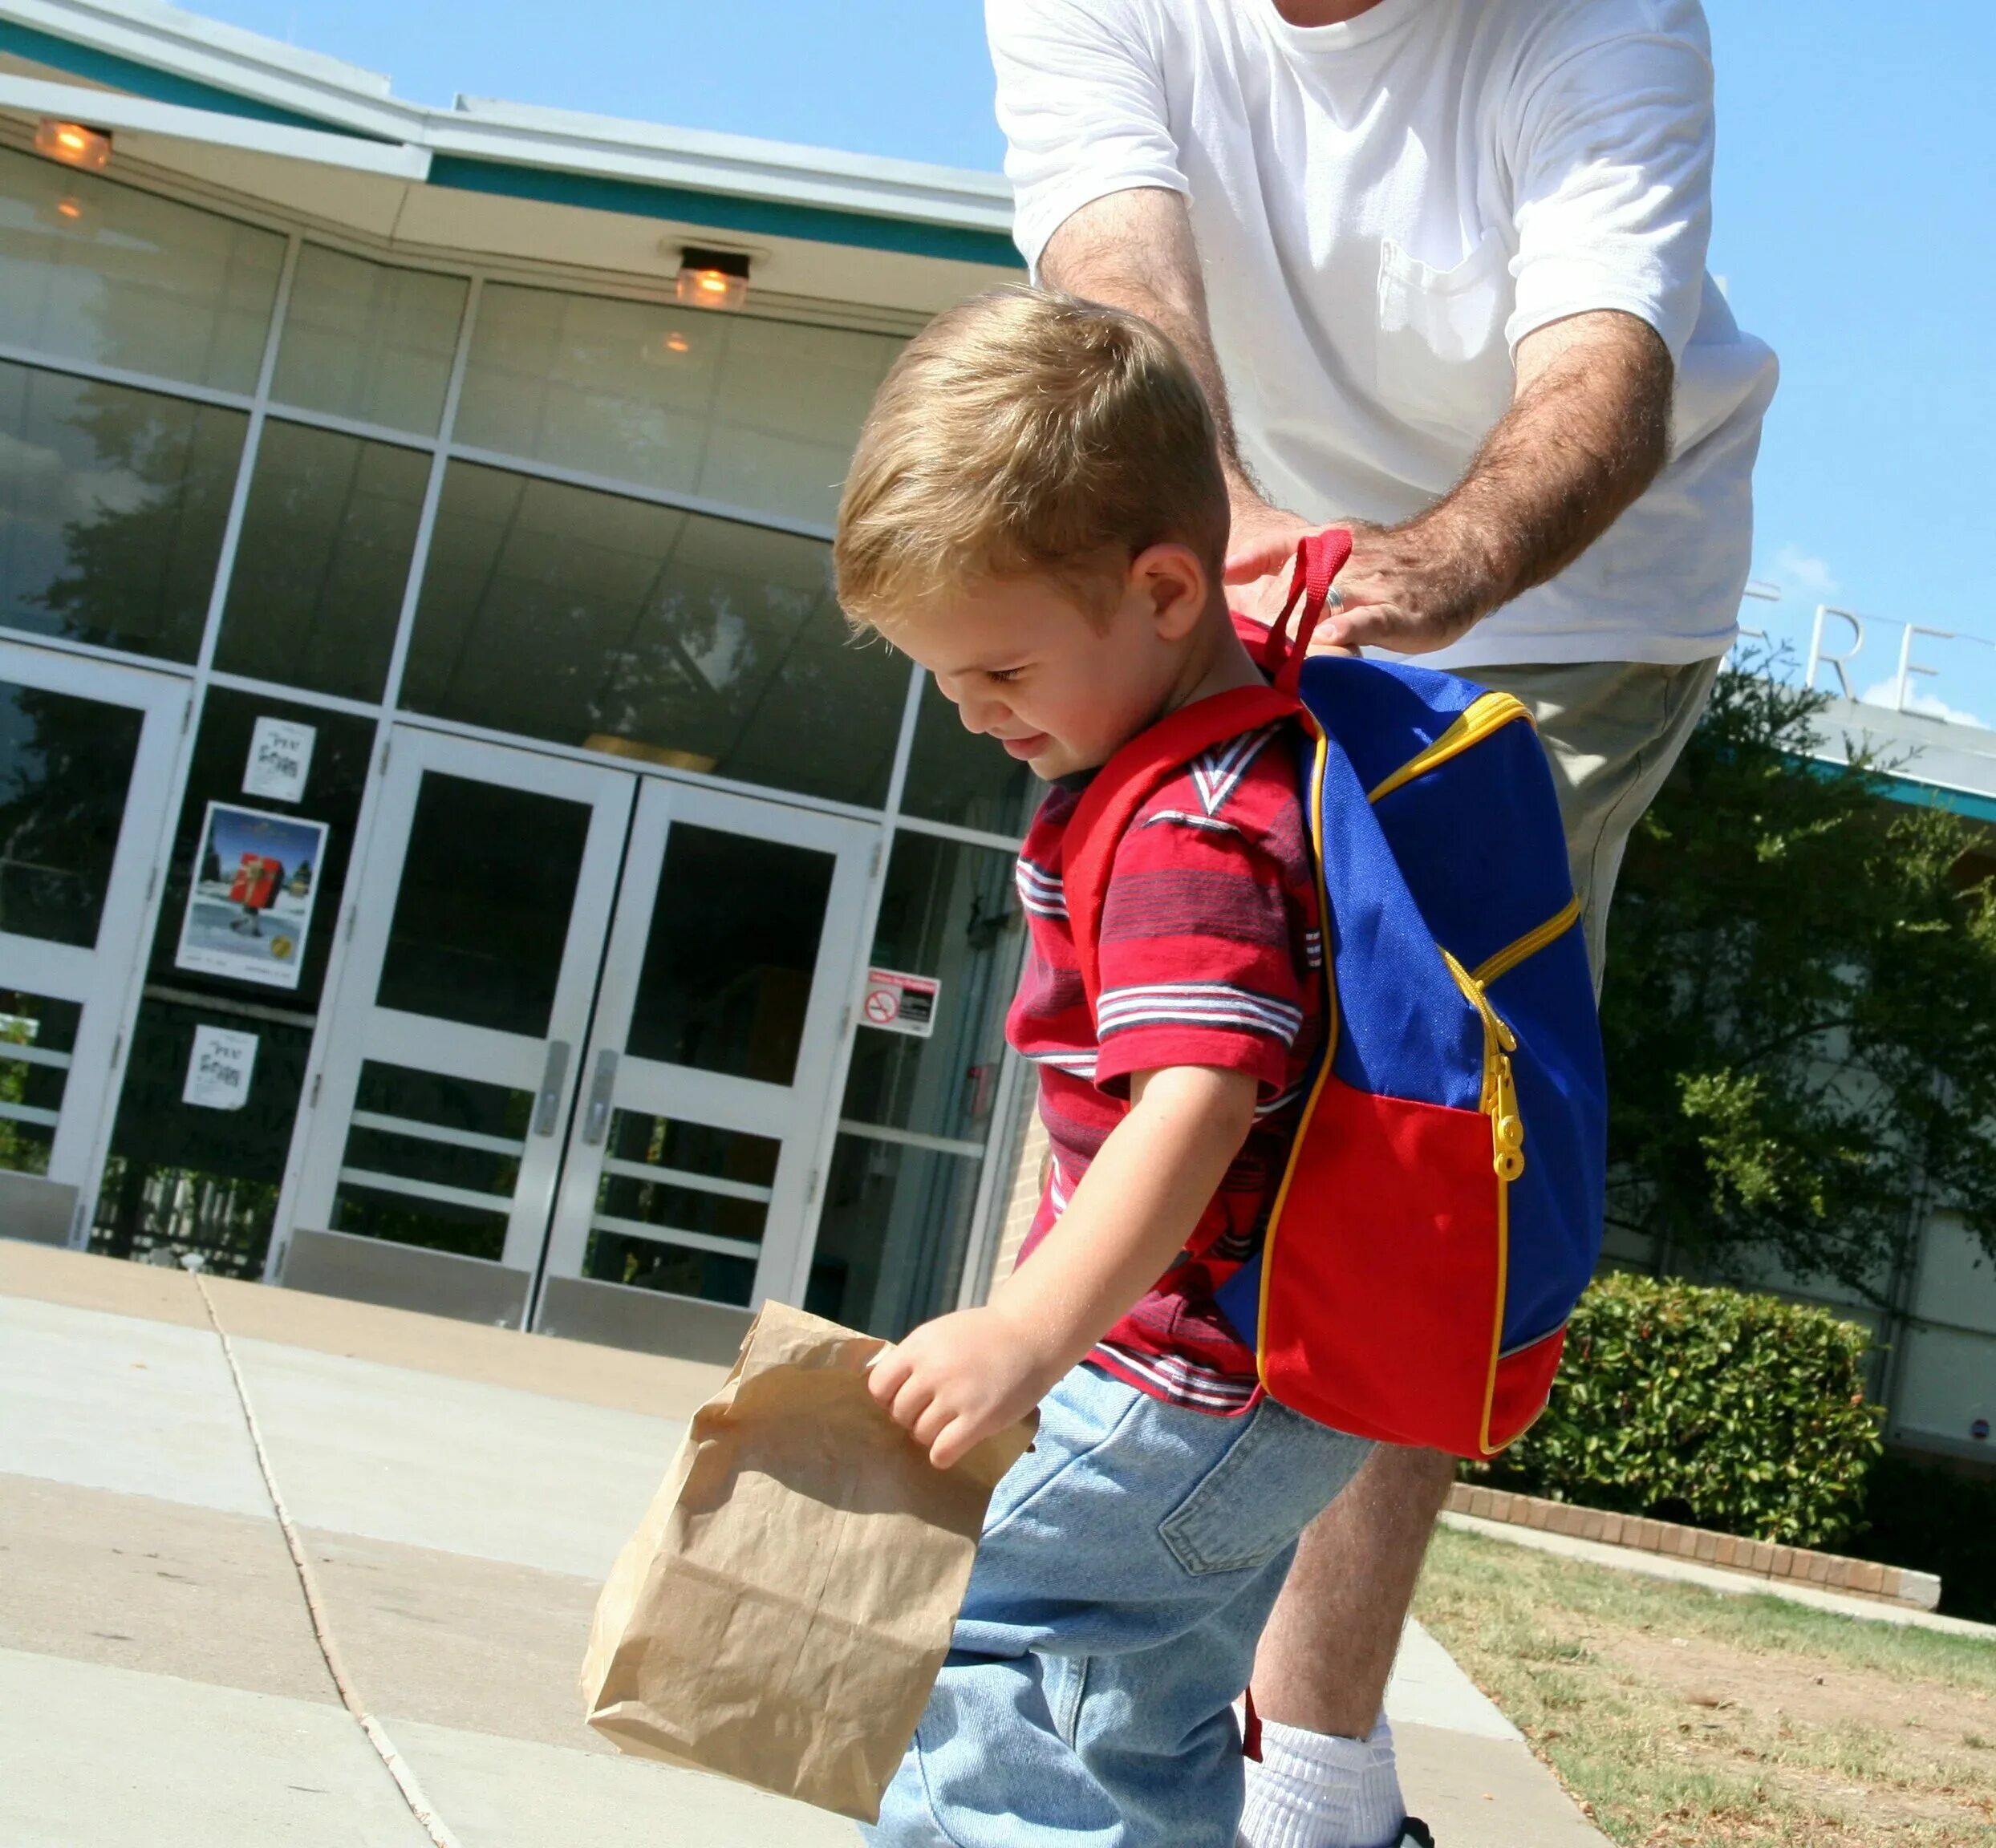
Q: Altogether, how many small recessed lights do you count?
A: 2